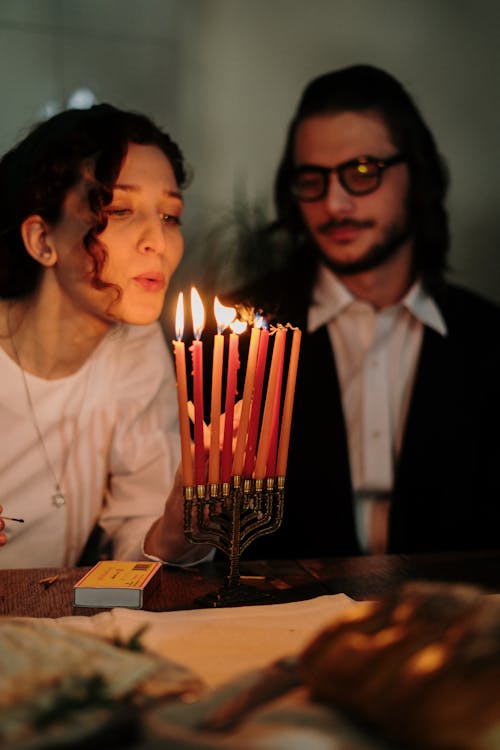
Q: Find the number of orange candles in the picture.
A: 5